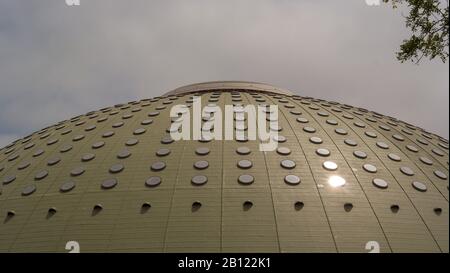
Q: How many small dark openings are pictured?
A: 10